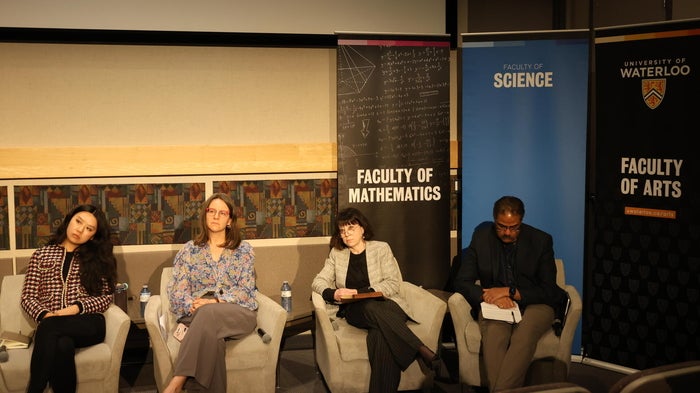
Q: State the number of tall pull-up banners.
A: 3